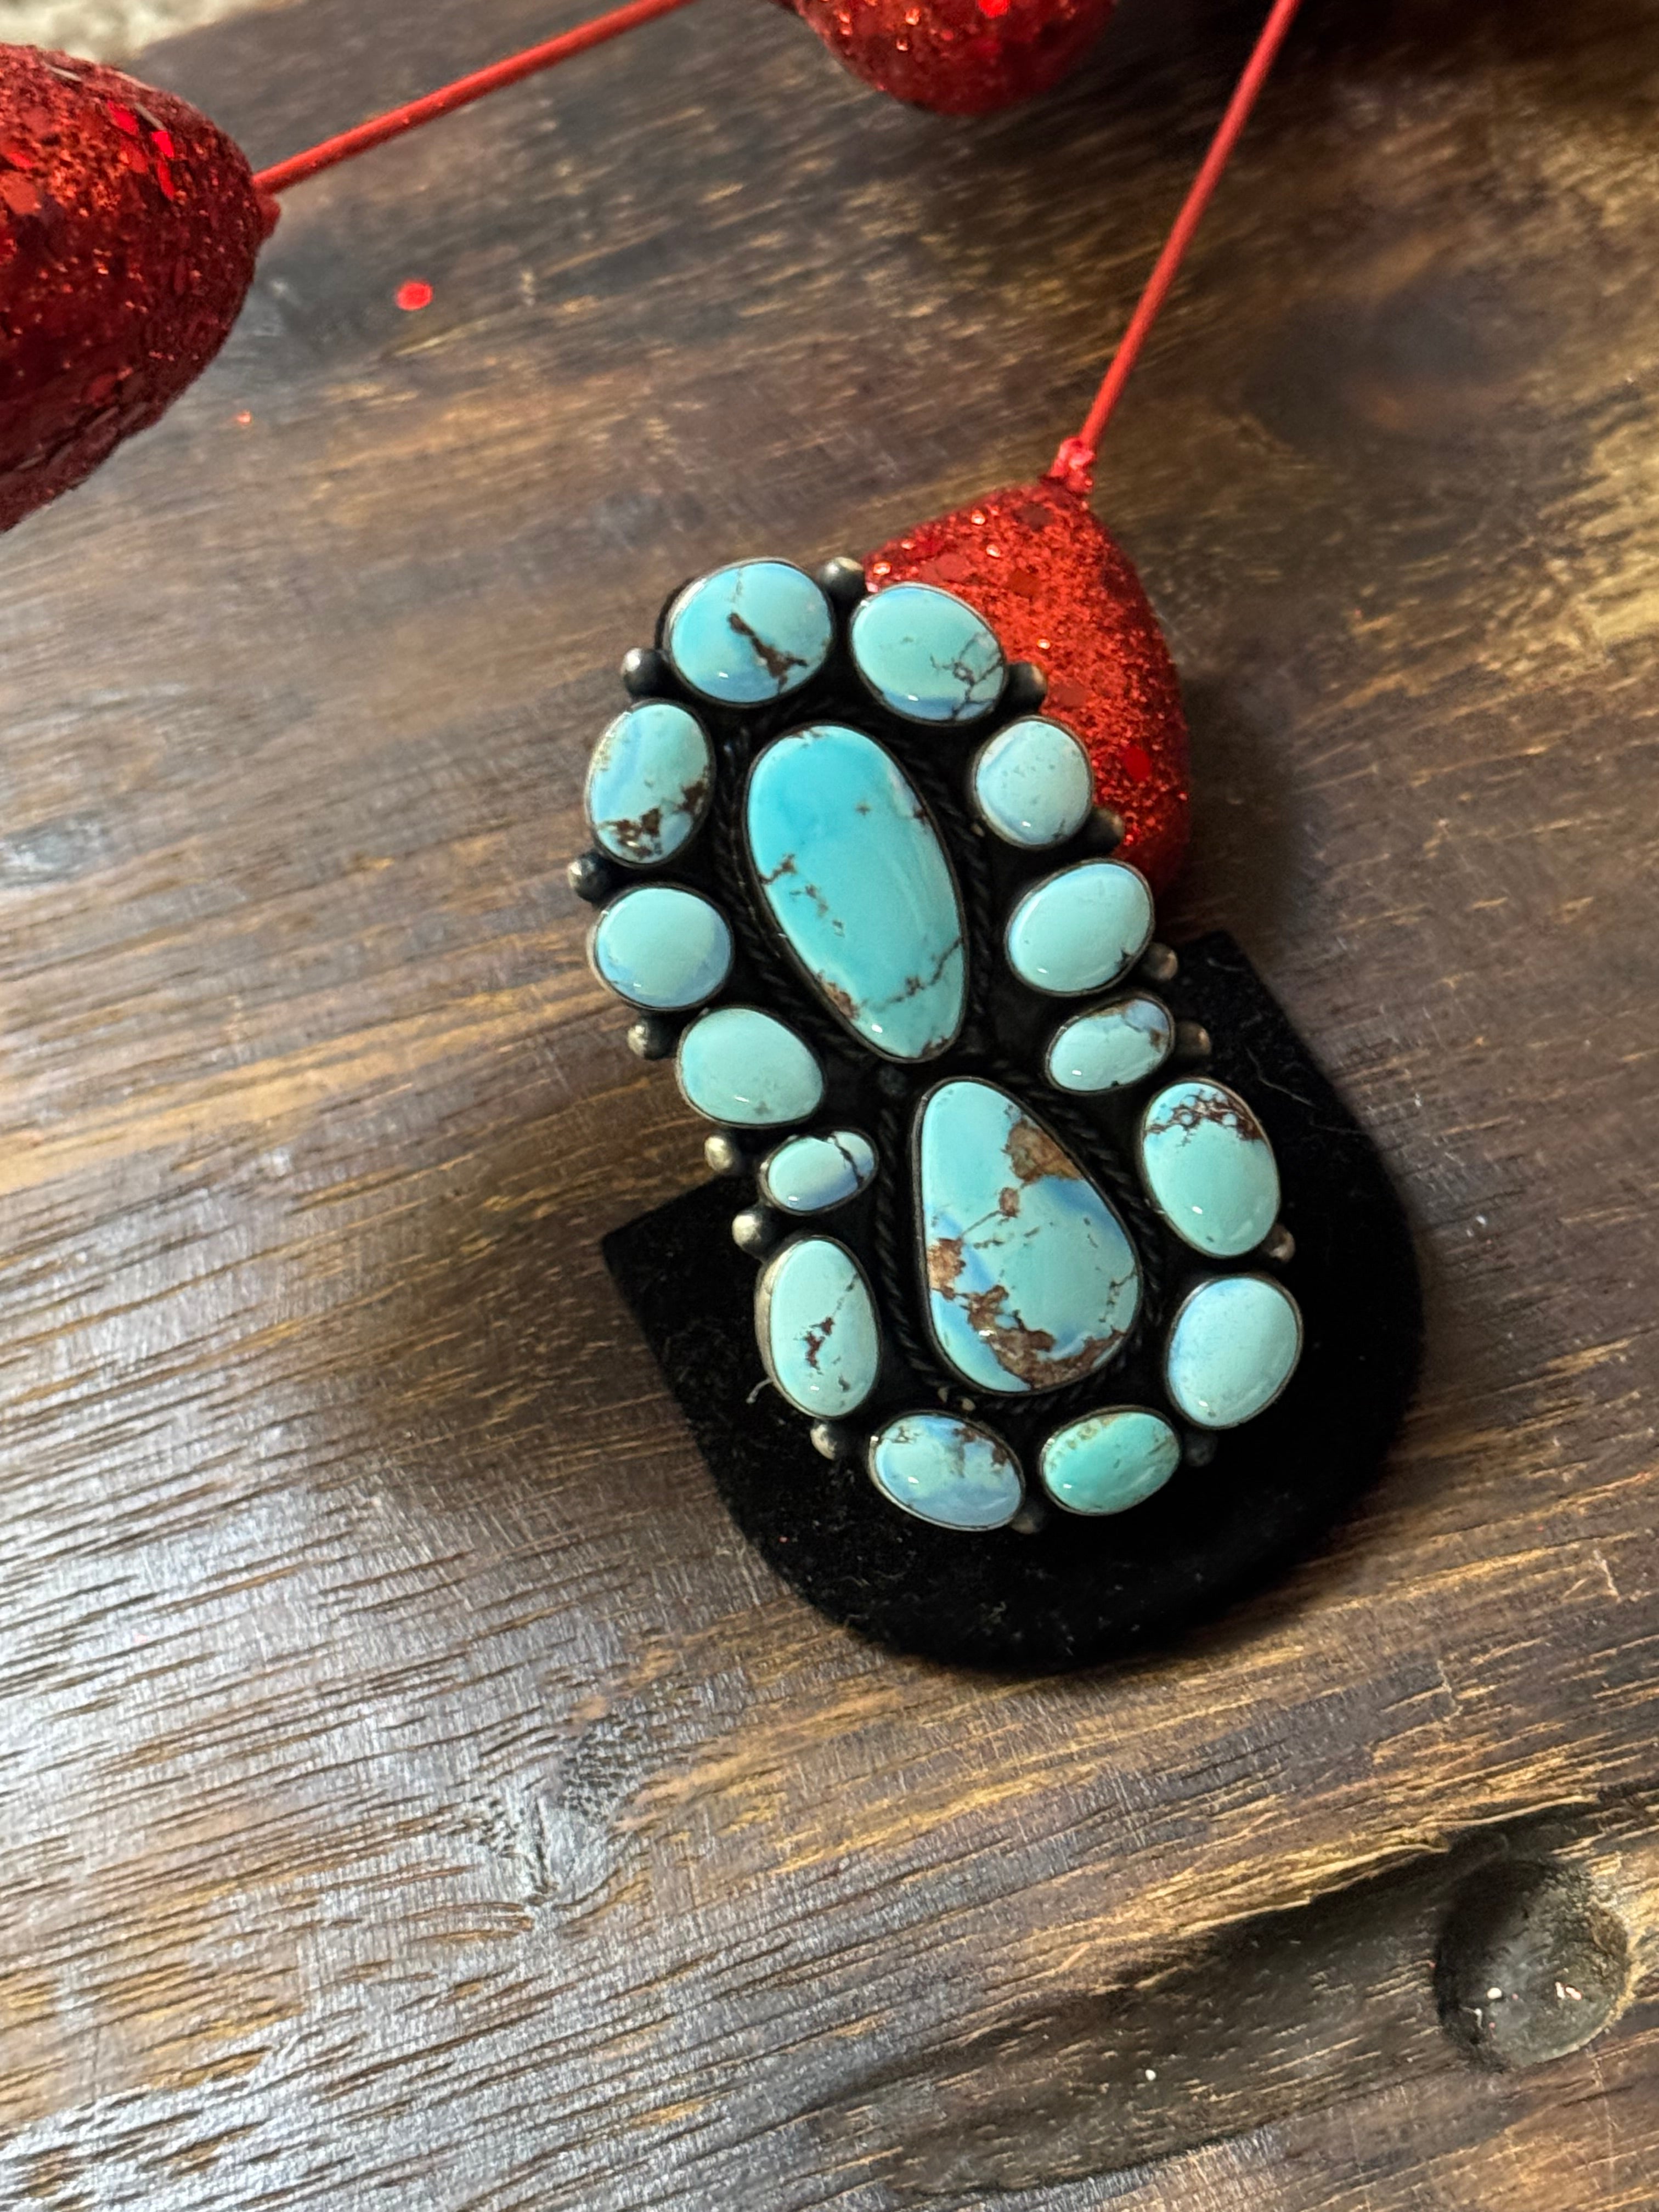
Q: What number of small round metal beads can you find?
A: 14